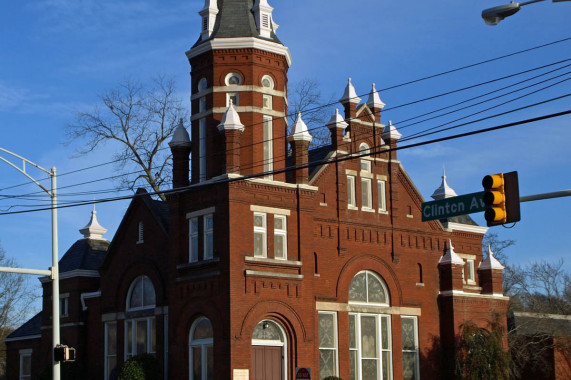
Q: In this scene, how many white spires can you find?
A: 11